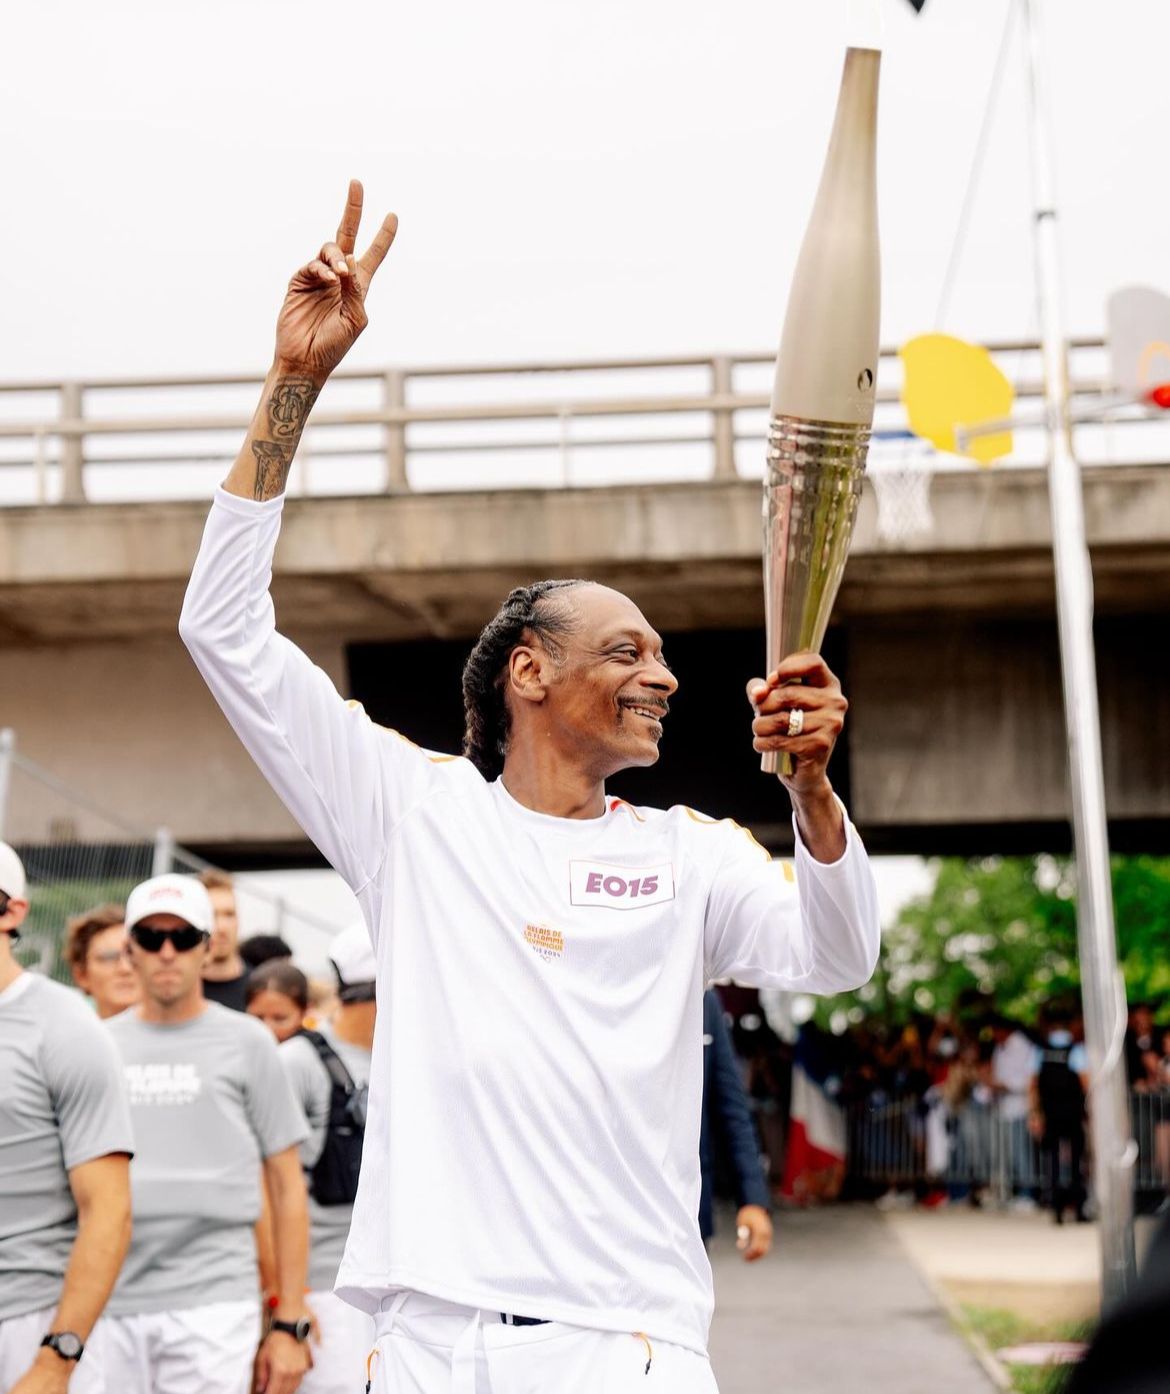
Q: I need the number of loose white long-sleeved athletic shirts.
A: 1